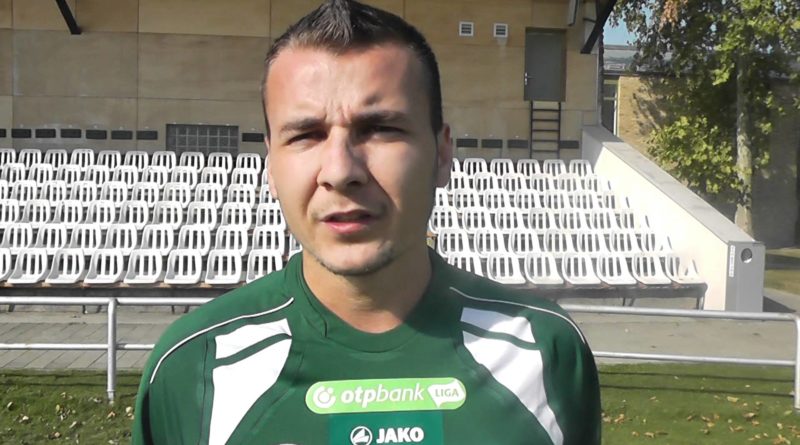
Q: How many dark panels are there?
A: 12